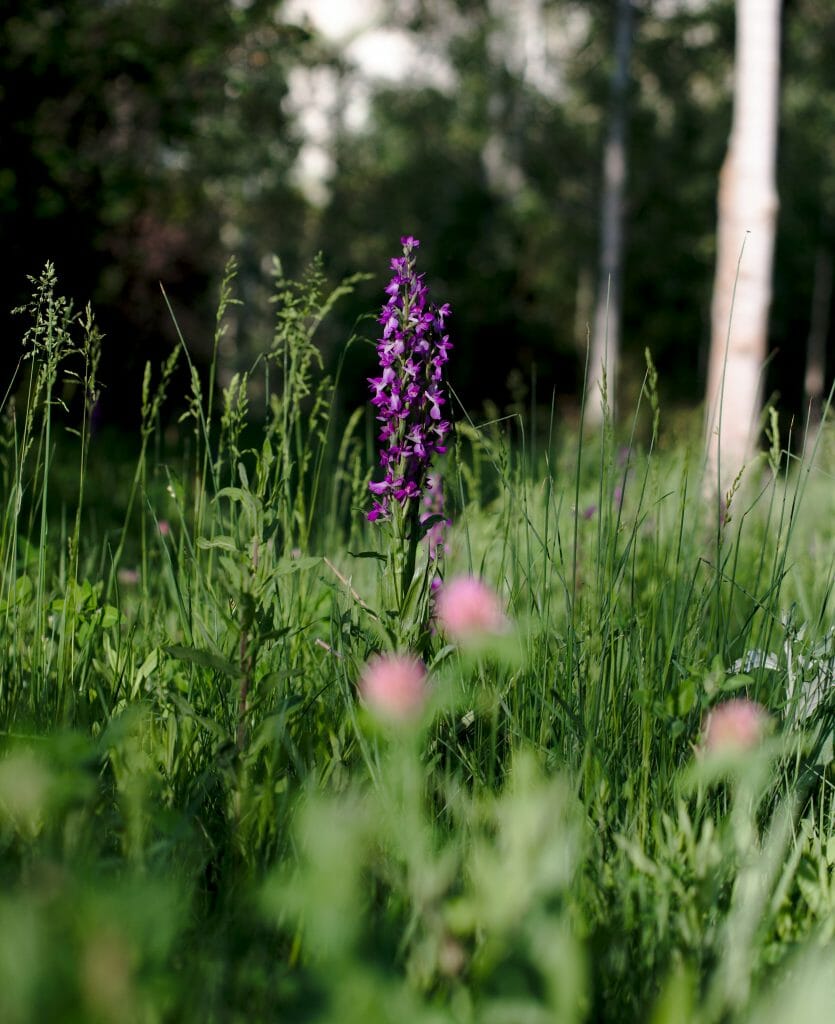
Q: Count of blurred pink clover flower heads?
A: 3